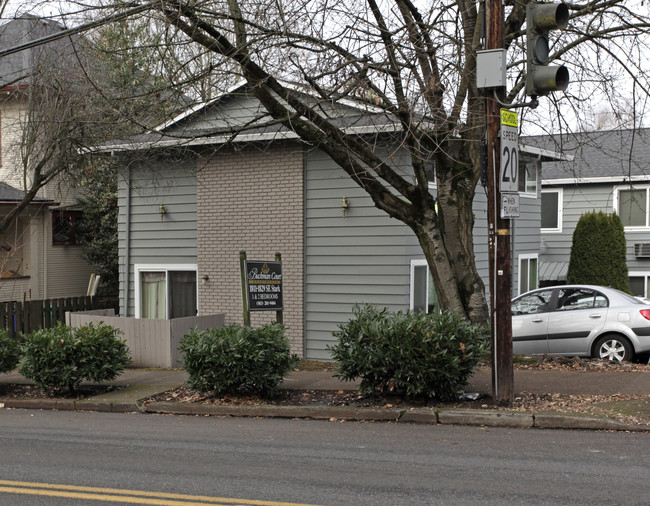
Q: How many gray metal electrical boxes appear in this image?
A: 1